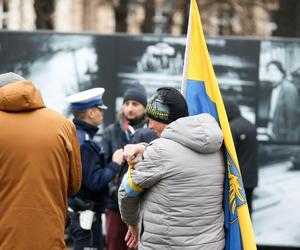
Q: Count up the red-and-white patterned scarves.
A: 1